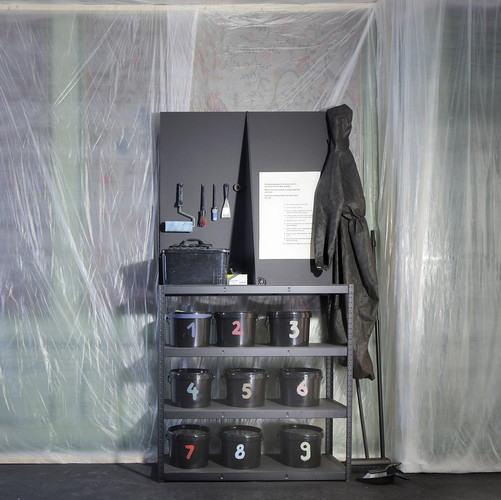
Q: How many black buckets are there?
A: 9